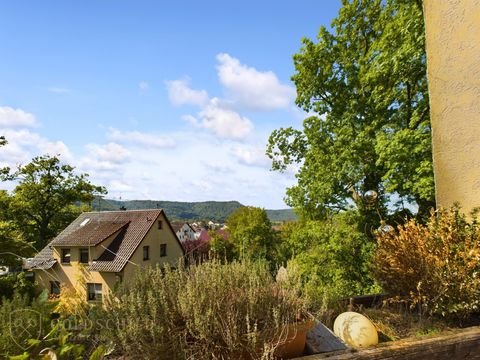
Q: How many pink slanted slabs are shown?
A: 0